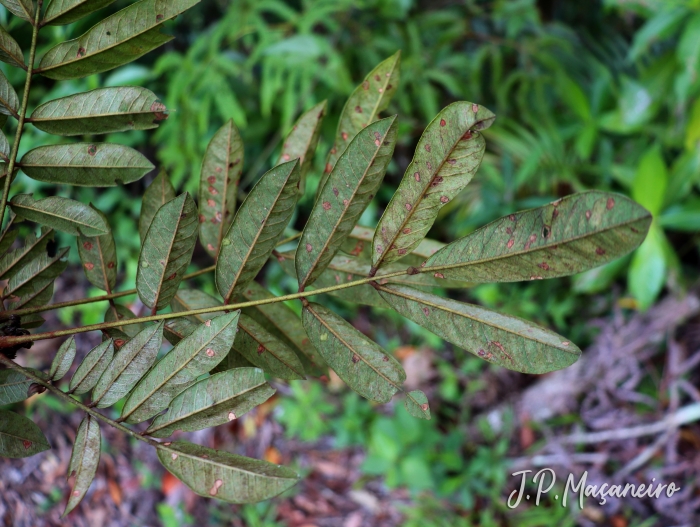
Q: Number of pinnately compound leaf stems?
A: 4